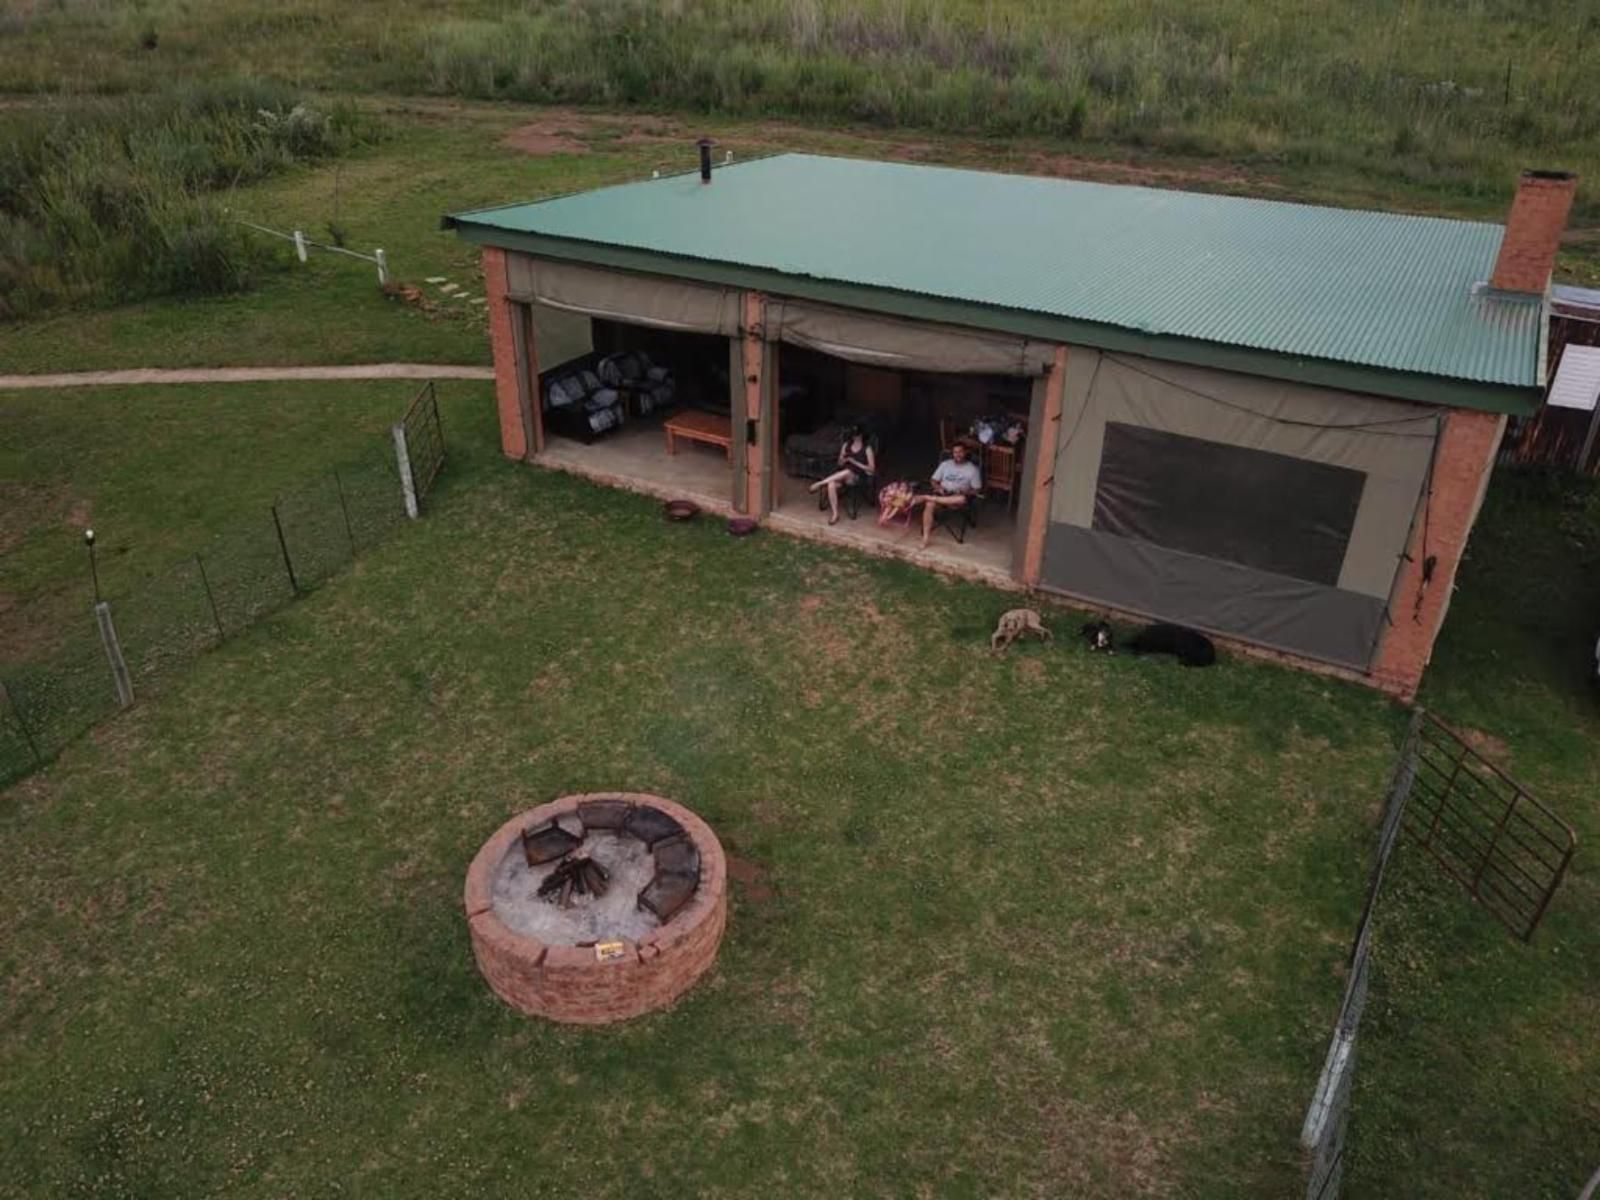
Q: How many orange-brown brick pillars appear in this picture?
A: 4